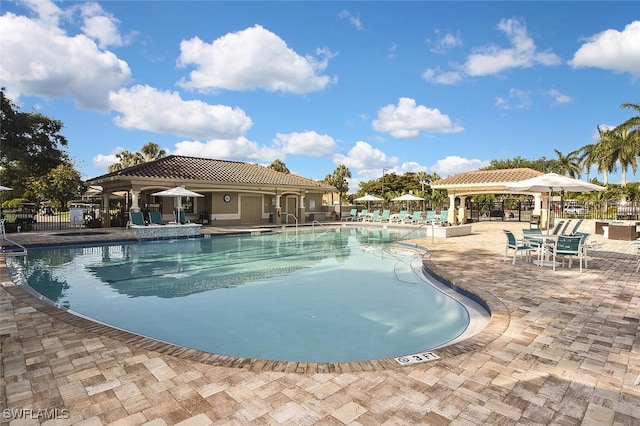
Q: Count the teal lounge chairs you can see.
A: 14